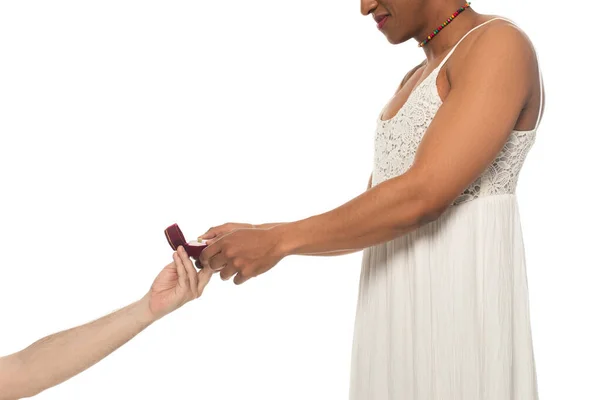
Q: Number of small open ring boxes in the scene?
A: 1